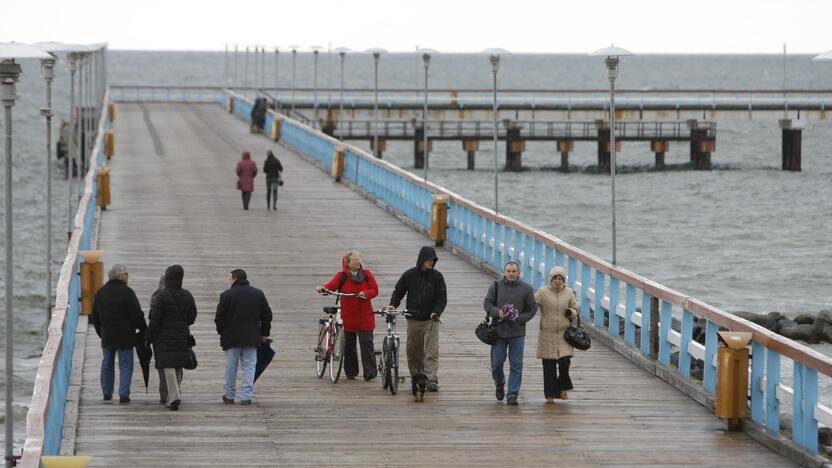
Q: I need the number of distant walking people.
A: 2